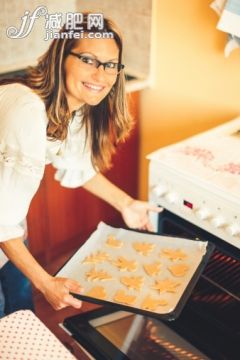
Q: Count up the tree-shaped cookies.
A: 2